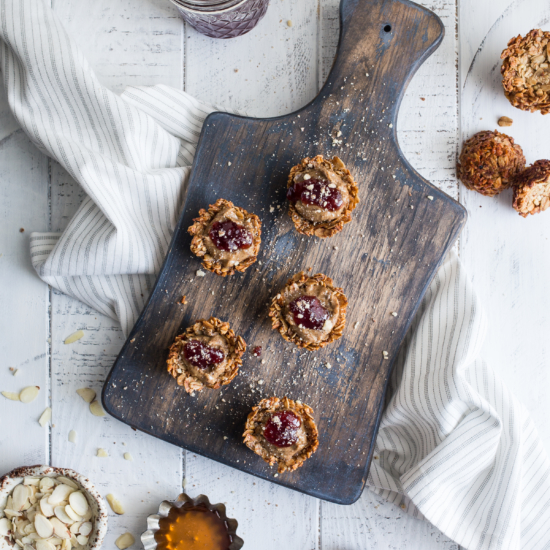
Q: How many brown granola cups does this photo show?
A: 8